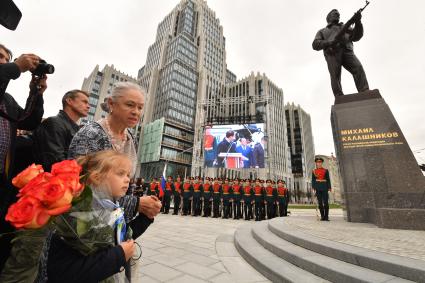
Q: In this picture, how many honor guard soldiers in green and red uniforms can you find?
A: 15